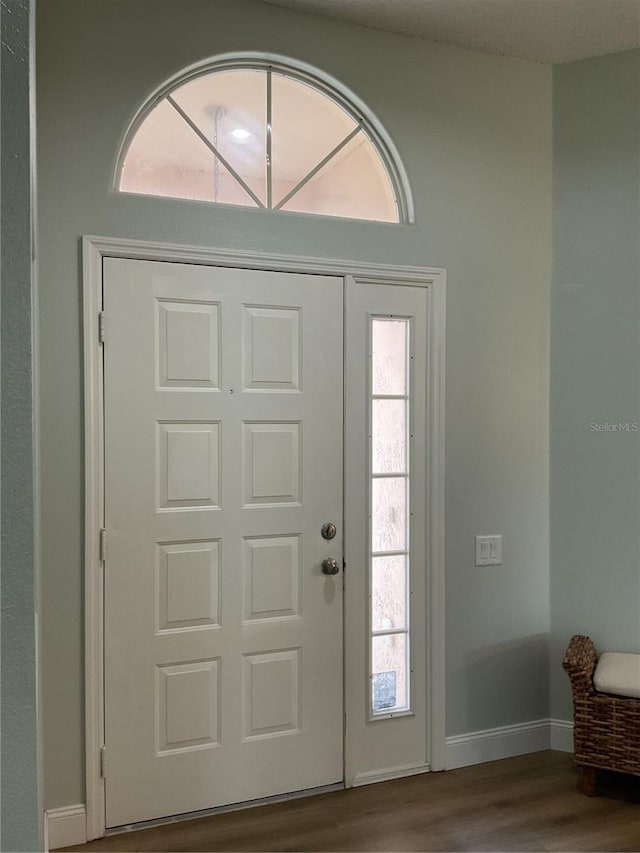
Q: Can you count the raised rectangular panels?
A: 8